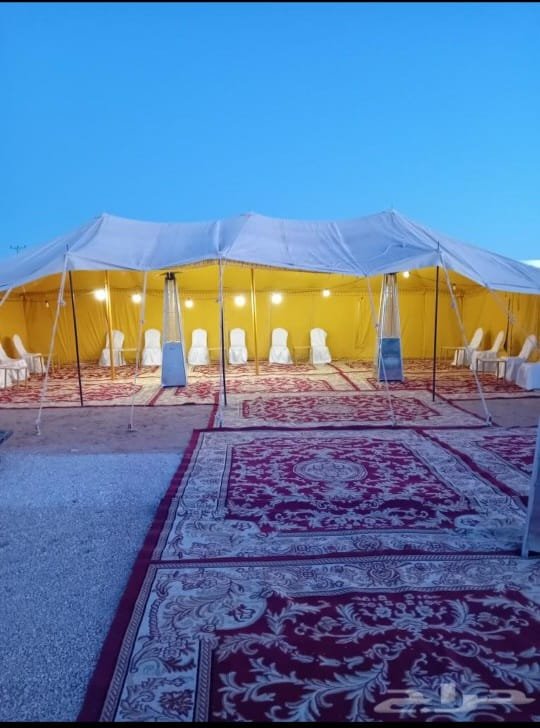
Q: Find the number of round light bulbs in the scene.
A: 7